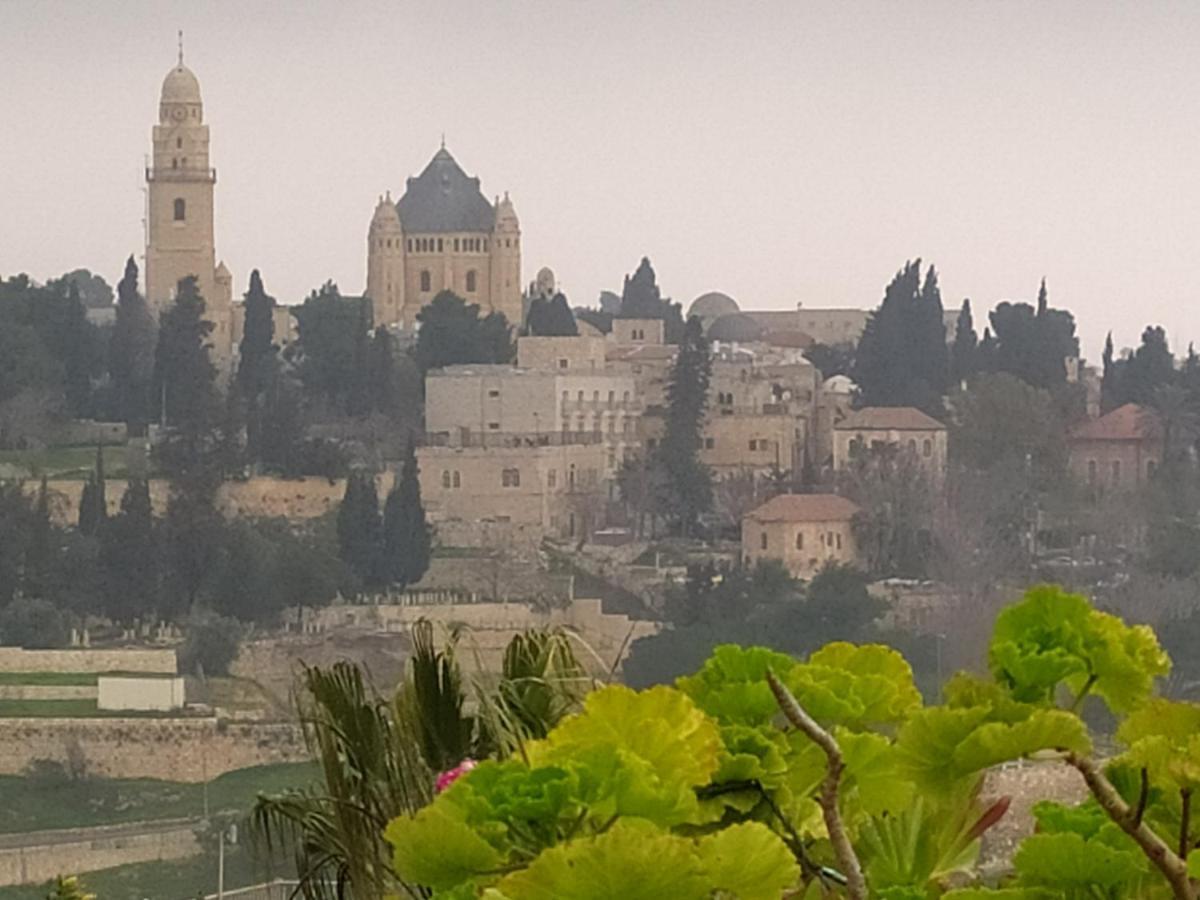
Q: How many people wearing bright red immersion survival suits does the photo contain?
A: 0